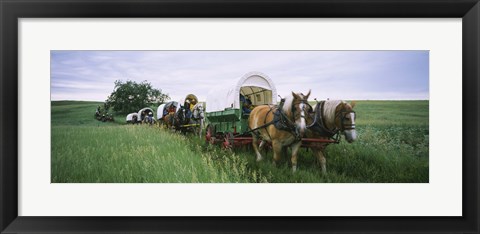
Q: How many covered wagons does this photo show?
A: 5